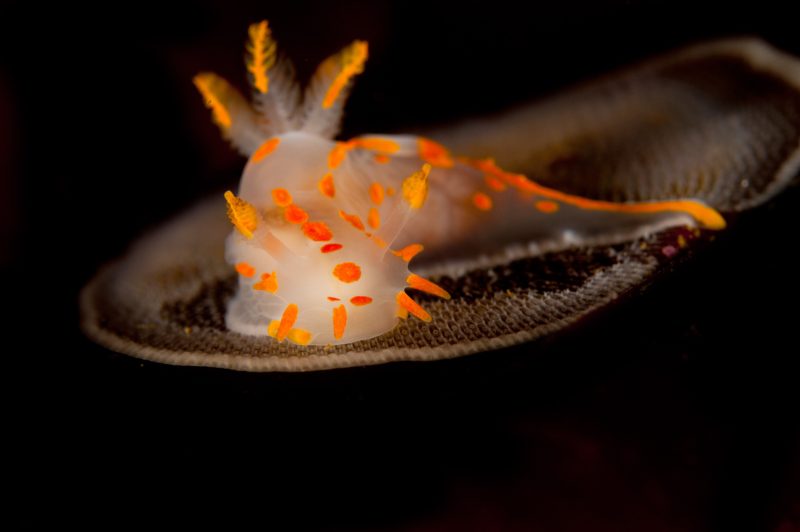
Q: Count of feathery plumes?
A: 3